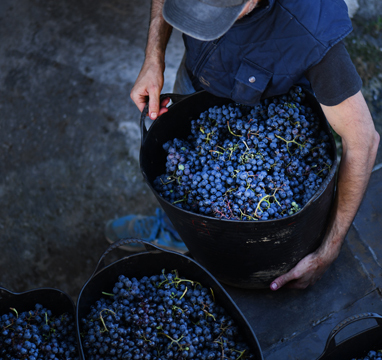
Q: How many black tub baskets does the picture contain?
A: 4